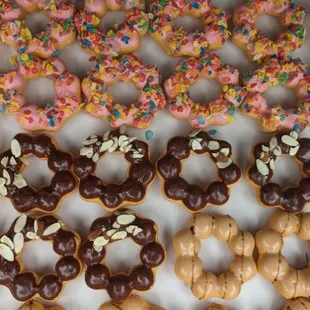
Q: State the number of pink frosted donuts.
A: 8